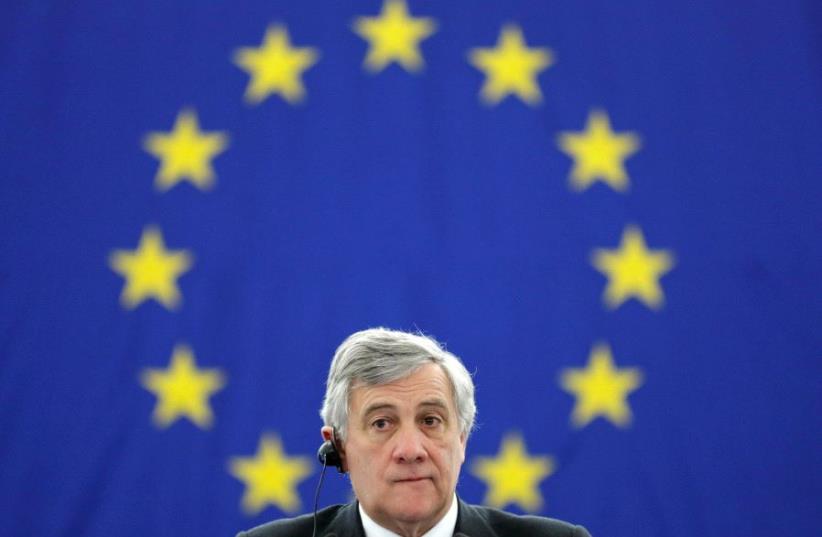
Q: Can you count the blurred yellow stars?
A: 11